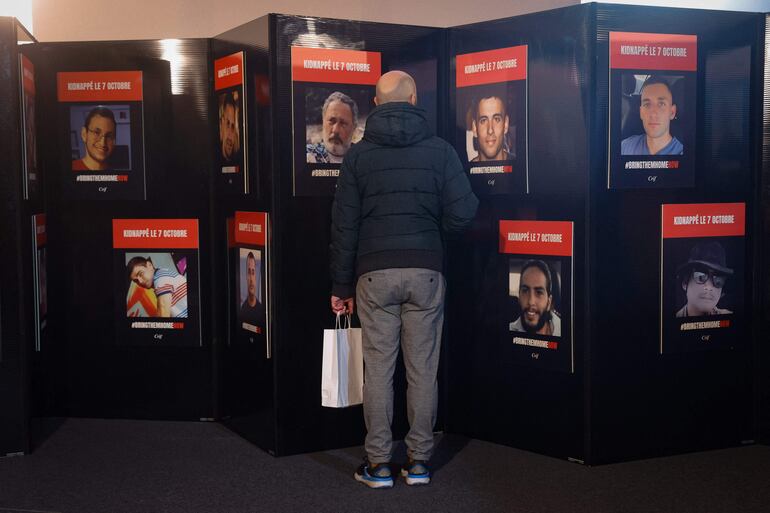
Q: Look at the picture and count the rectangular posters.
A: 11